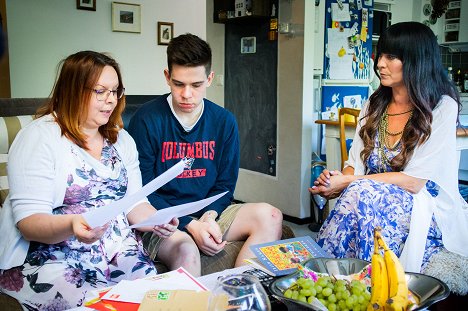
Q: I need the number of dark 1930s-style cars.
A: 0